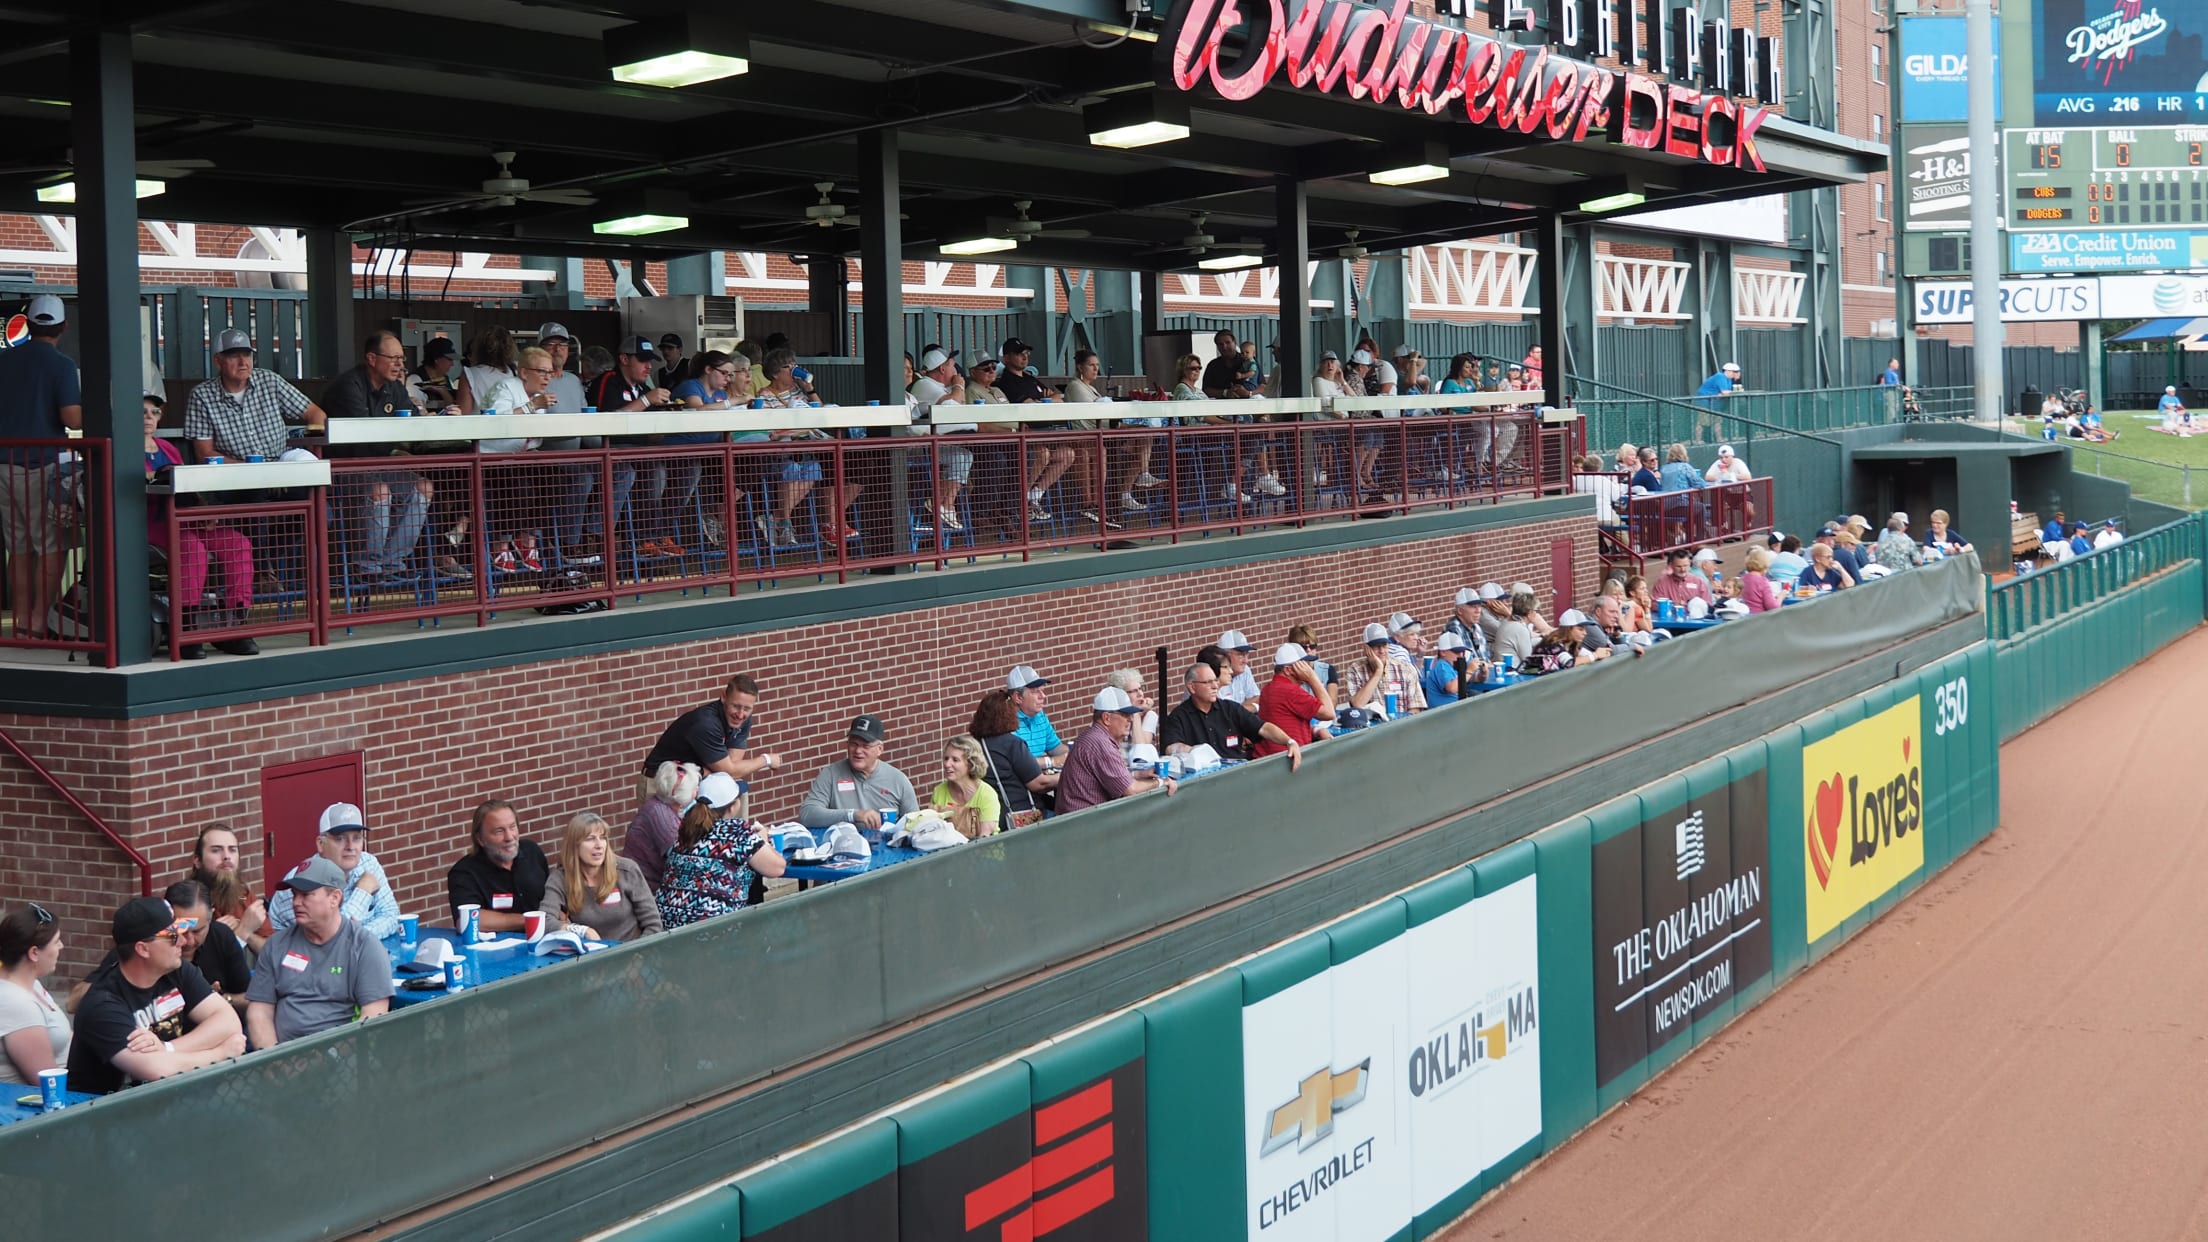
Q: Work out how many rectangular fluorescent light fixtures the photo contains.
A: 8